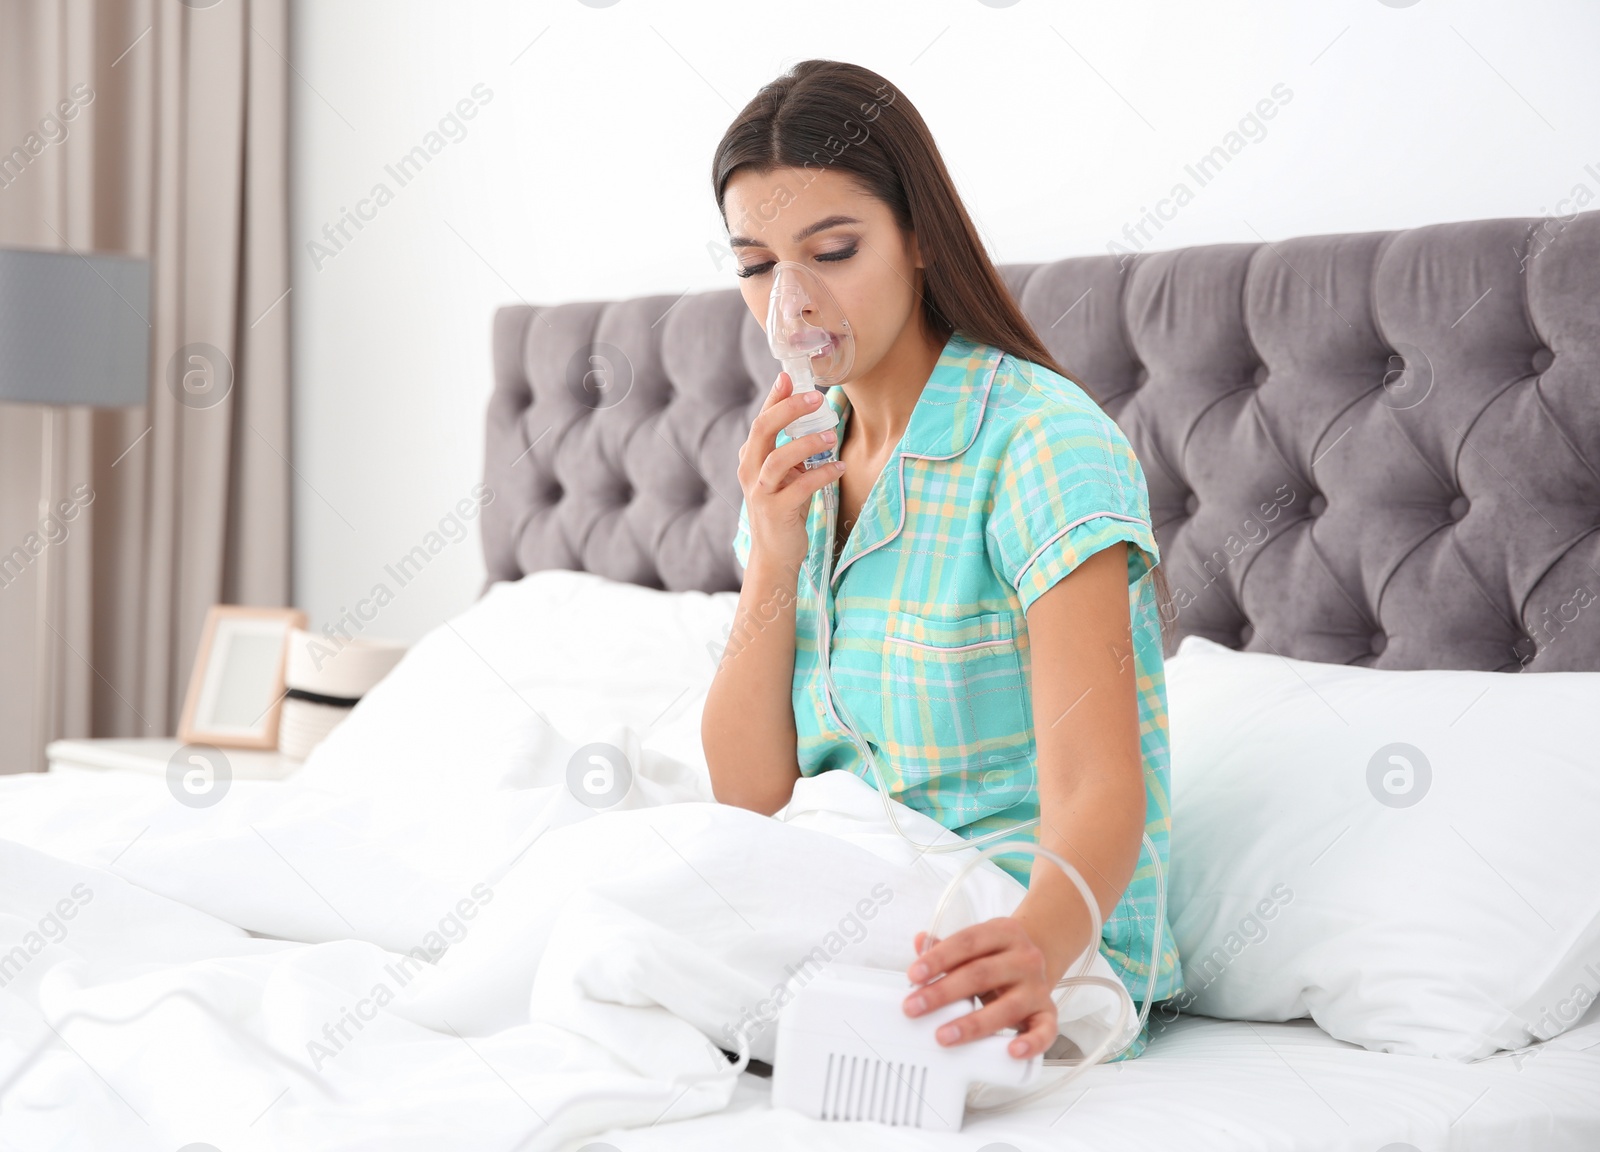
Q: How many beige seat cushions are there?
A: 0